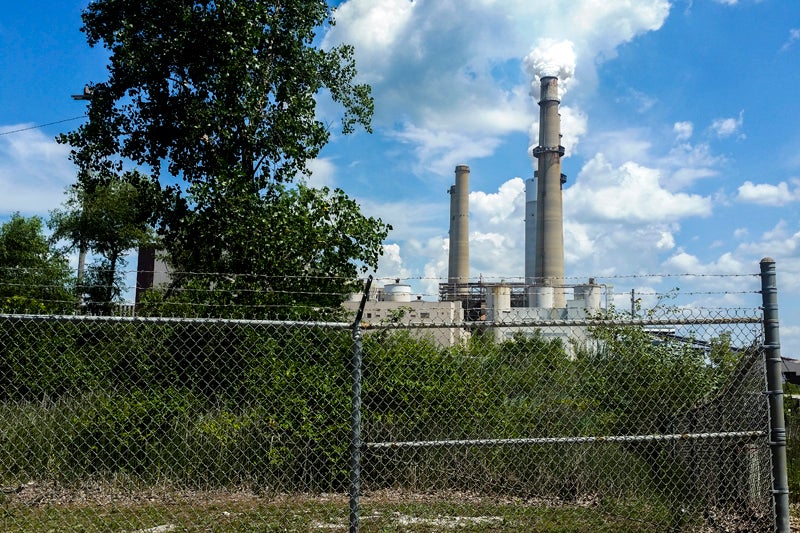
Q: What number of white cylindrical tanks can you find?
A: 4